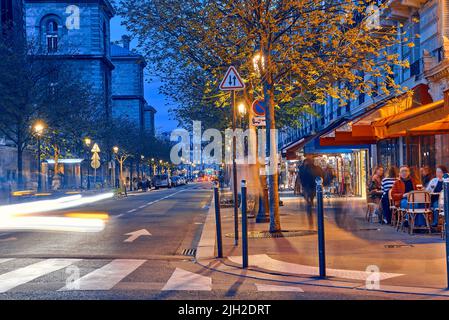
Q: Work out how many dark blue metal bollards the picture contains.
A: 4